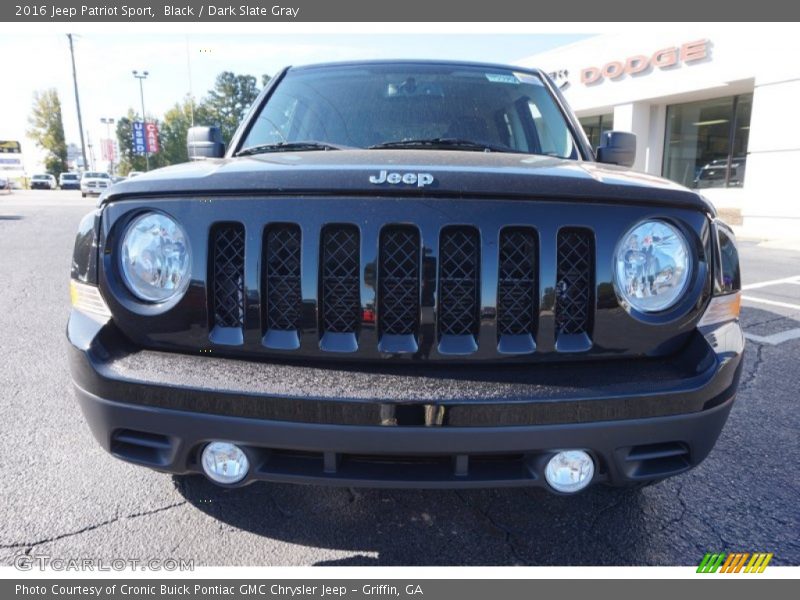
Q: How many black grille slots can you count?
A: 7